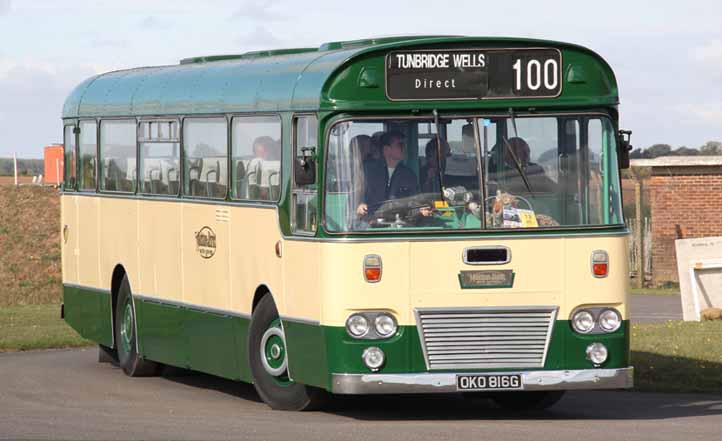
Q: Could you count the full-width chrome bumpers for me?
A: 1